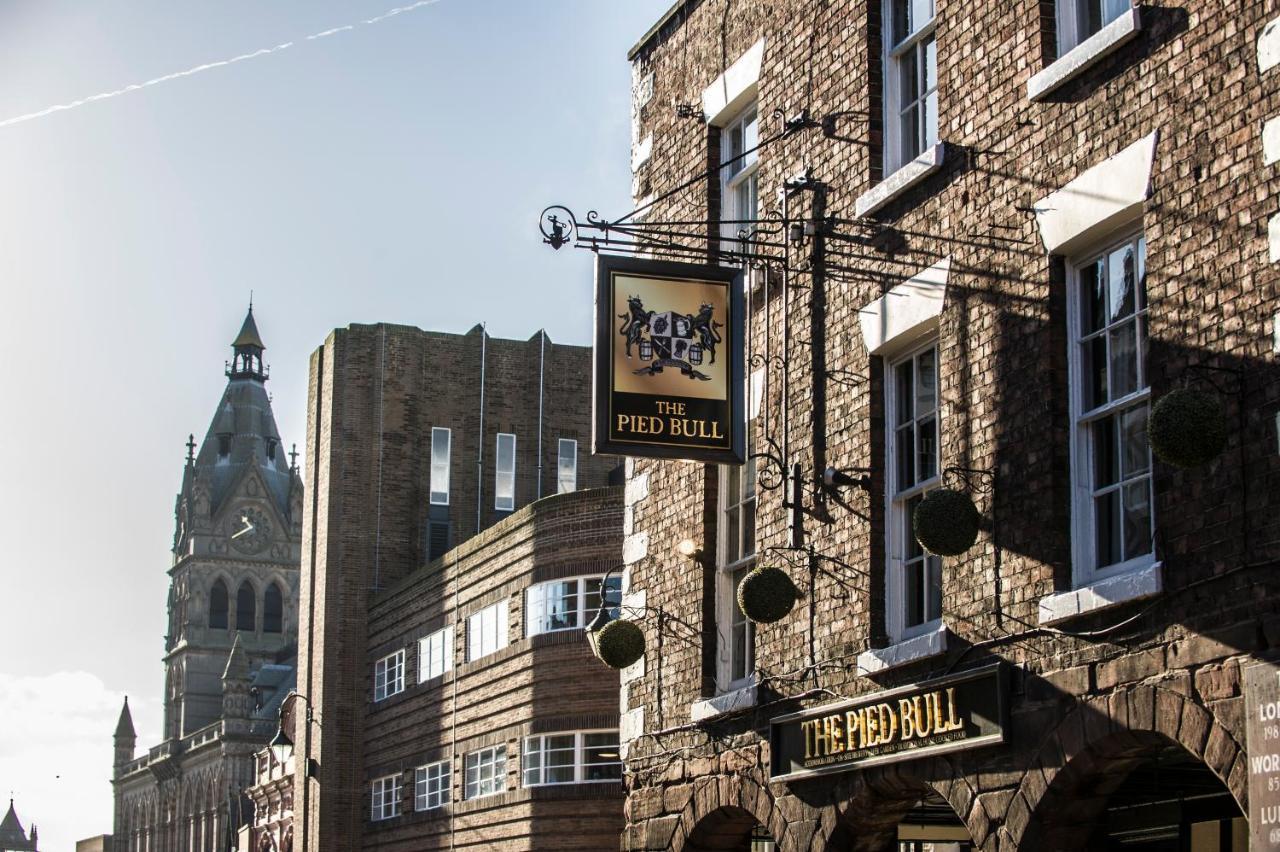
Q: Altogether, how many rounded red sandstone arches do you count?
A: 3